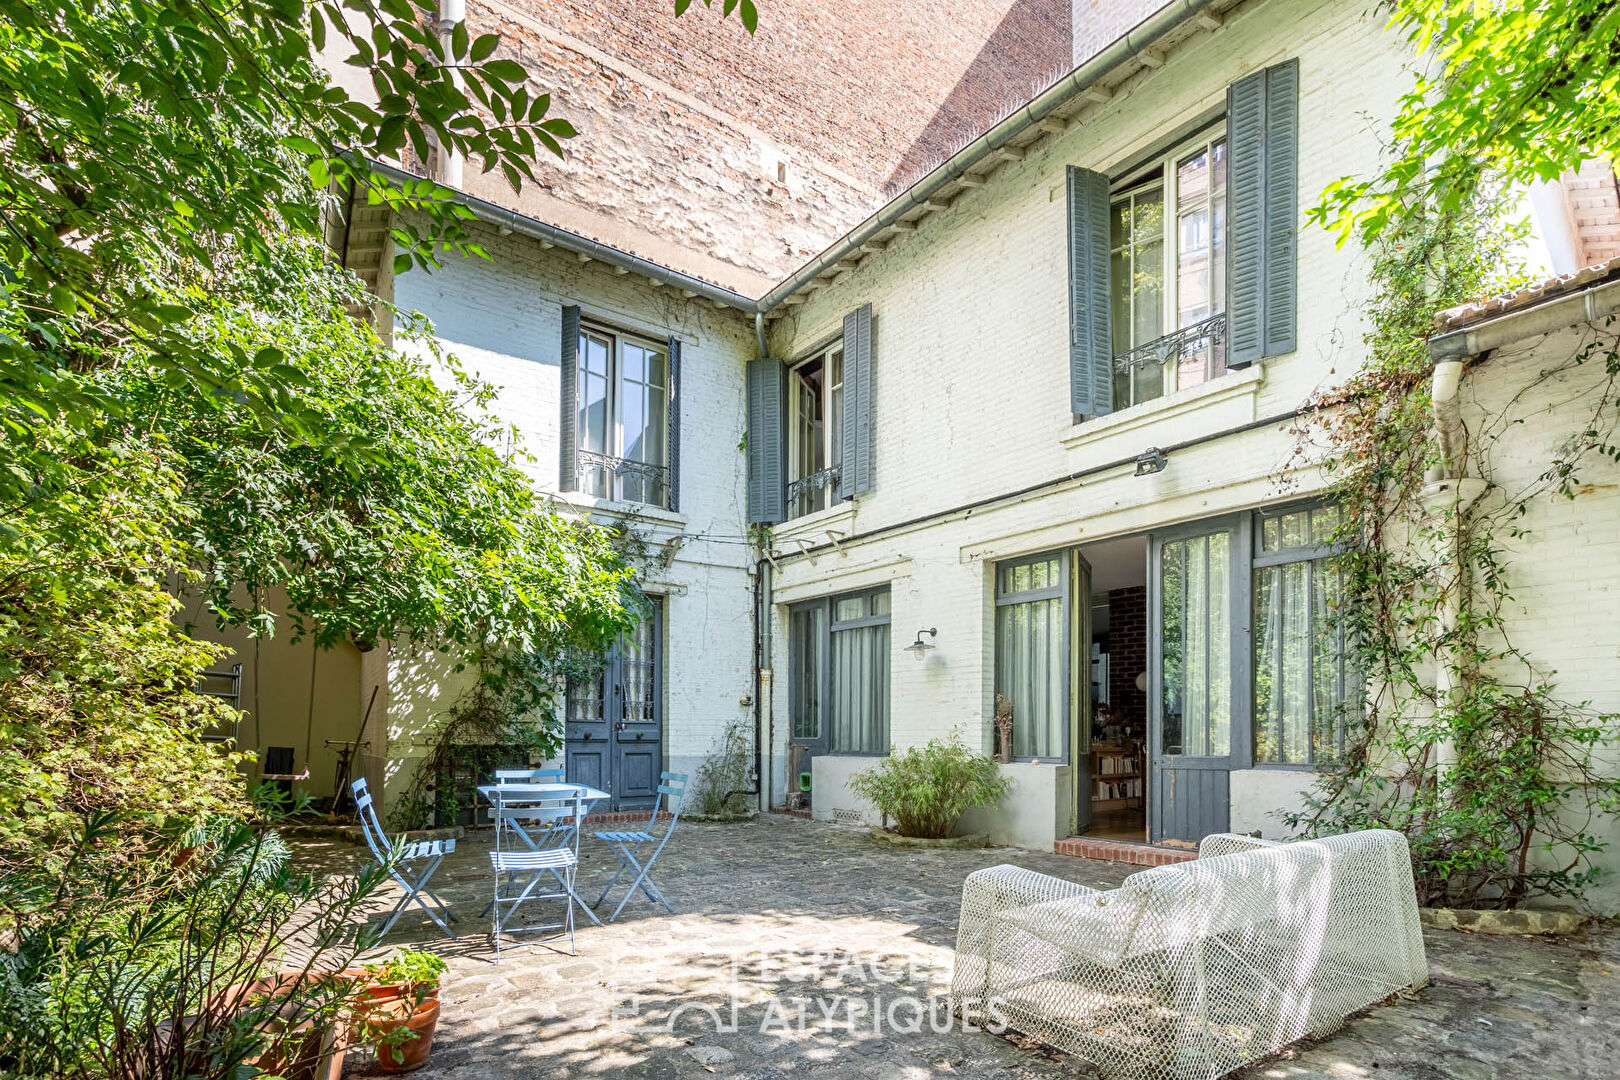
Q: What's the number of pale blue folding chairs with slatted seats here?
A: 4